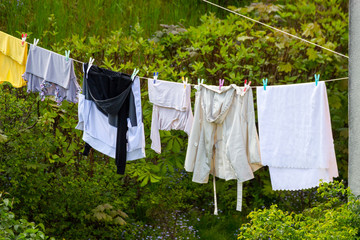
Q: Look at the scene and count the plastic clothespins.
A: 12